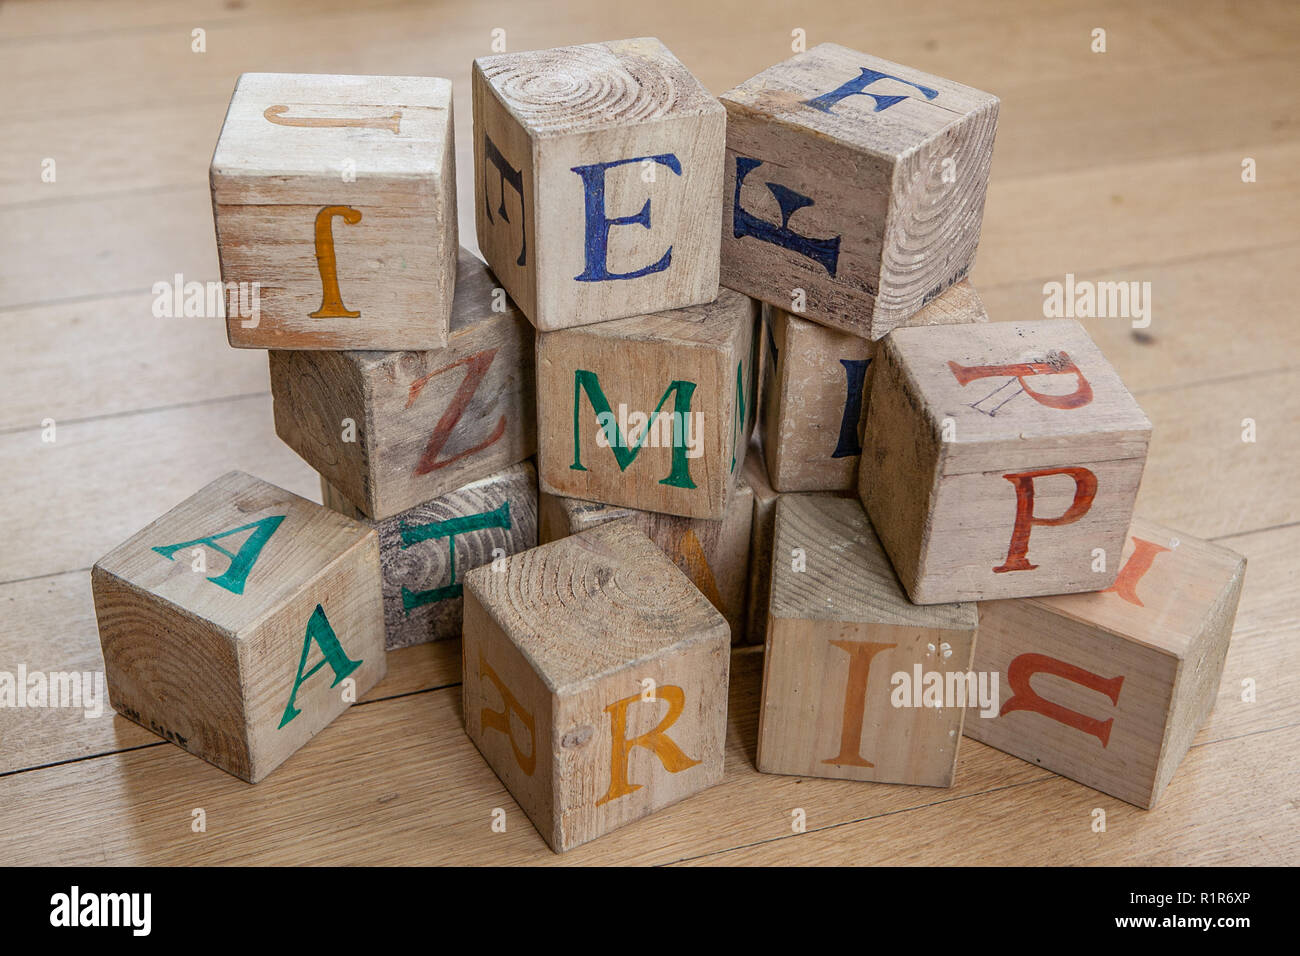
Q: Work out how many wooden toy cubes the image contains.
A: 14